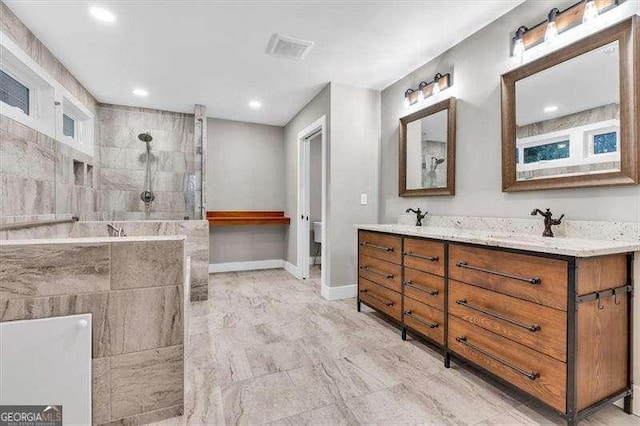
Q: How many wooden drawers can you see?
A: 9